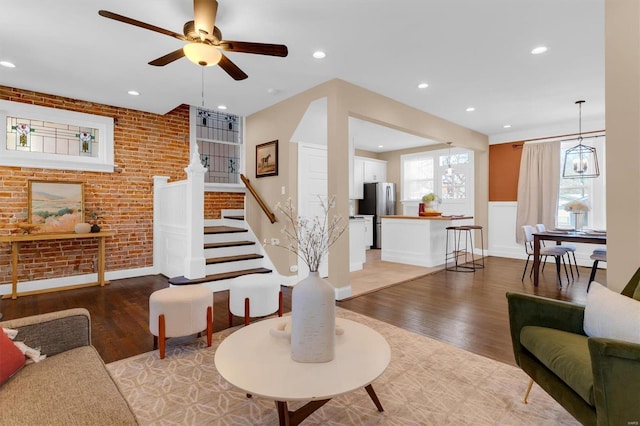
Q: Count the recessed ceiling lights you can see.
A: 9